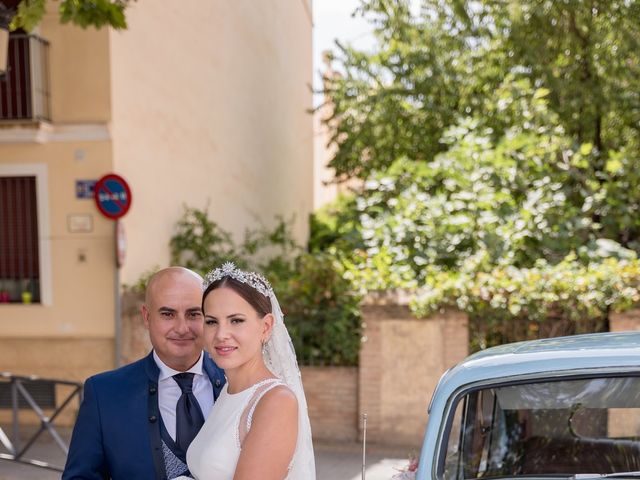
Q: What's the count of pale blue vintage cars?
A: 1